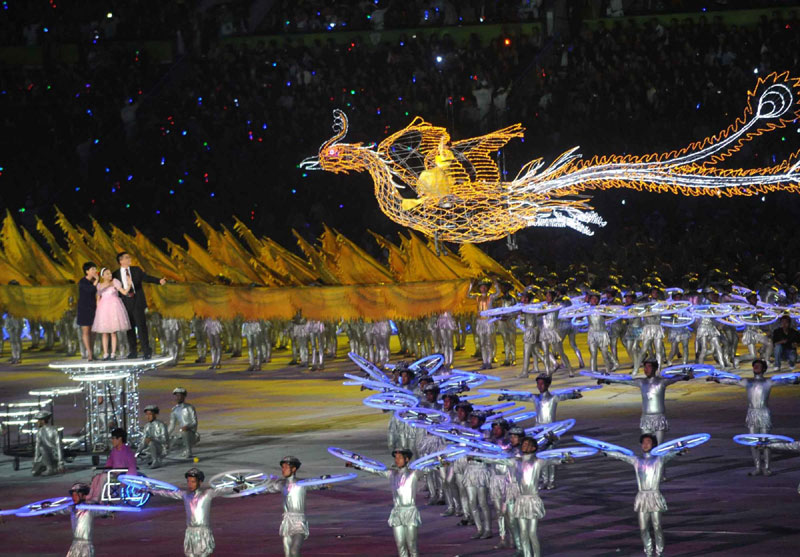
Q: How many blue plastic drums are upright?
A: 0